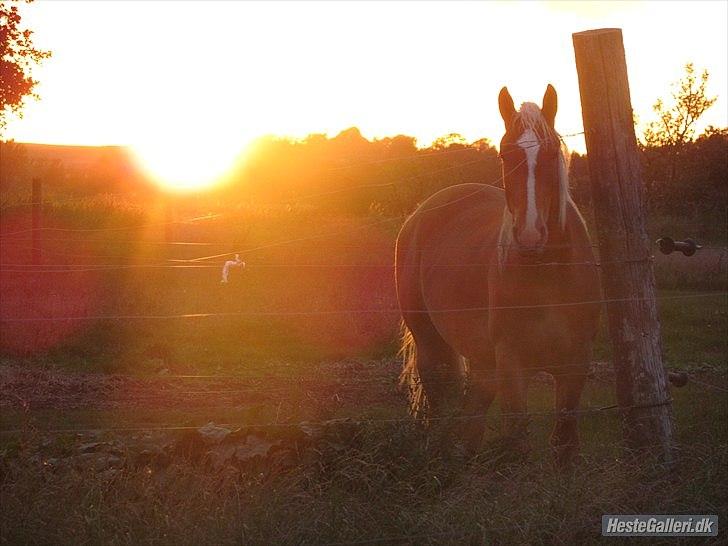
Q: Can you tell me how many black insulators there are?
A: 2